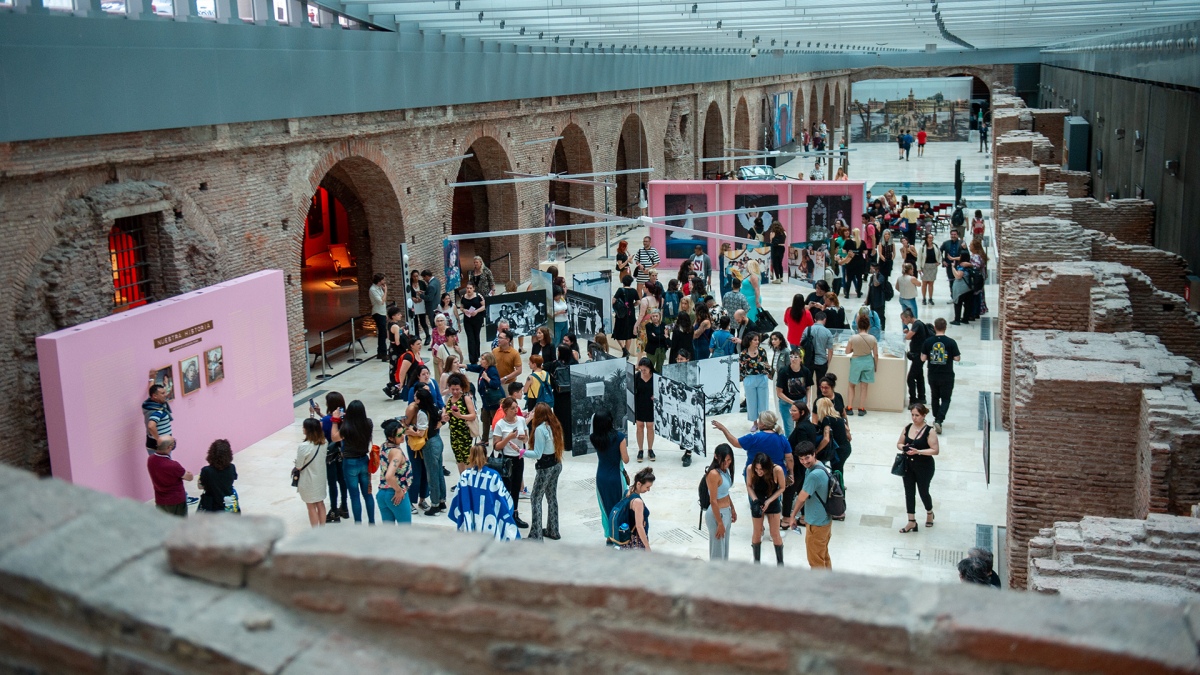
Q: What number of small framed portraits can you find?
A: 3